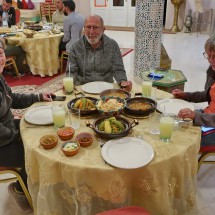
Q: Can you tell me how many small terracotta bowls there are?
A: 4